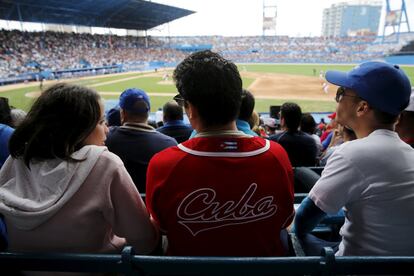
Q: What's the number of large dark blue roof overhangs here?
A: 1